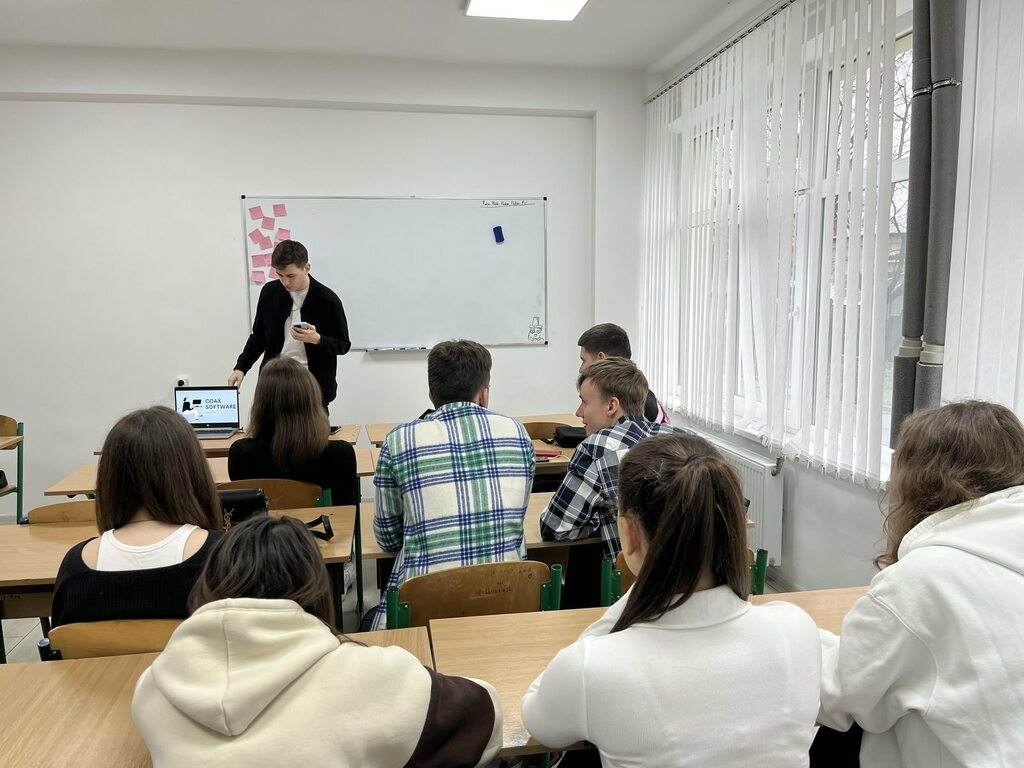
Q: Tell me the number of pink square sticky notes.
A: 11